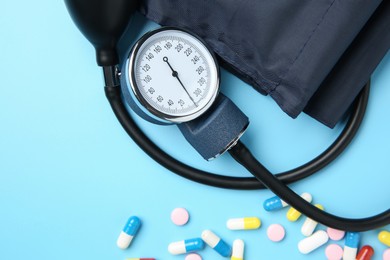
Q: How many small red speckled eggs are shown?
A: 0